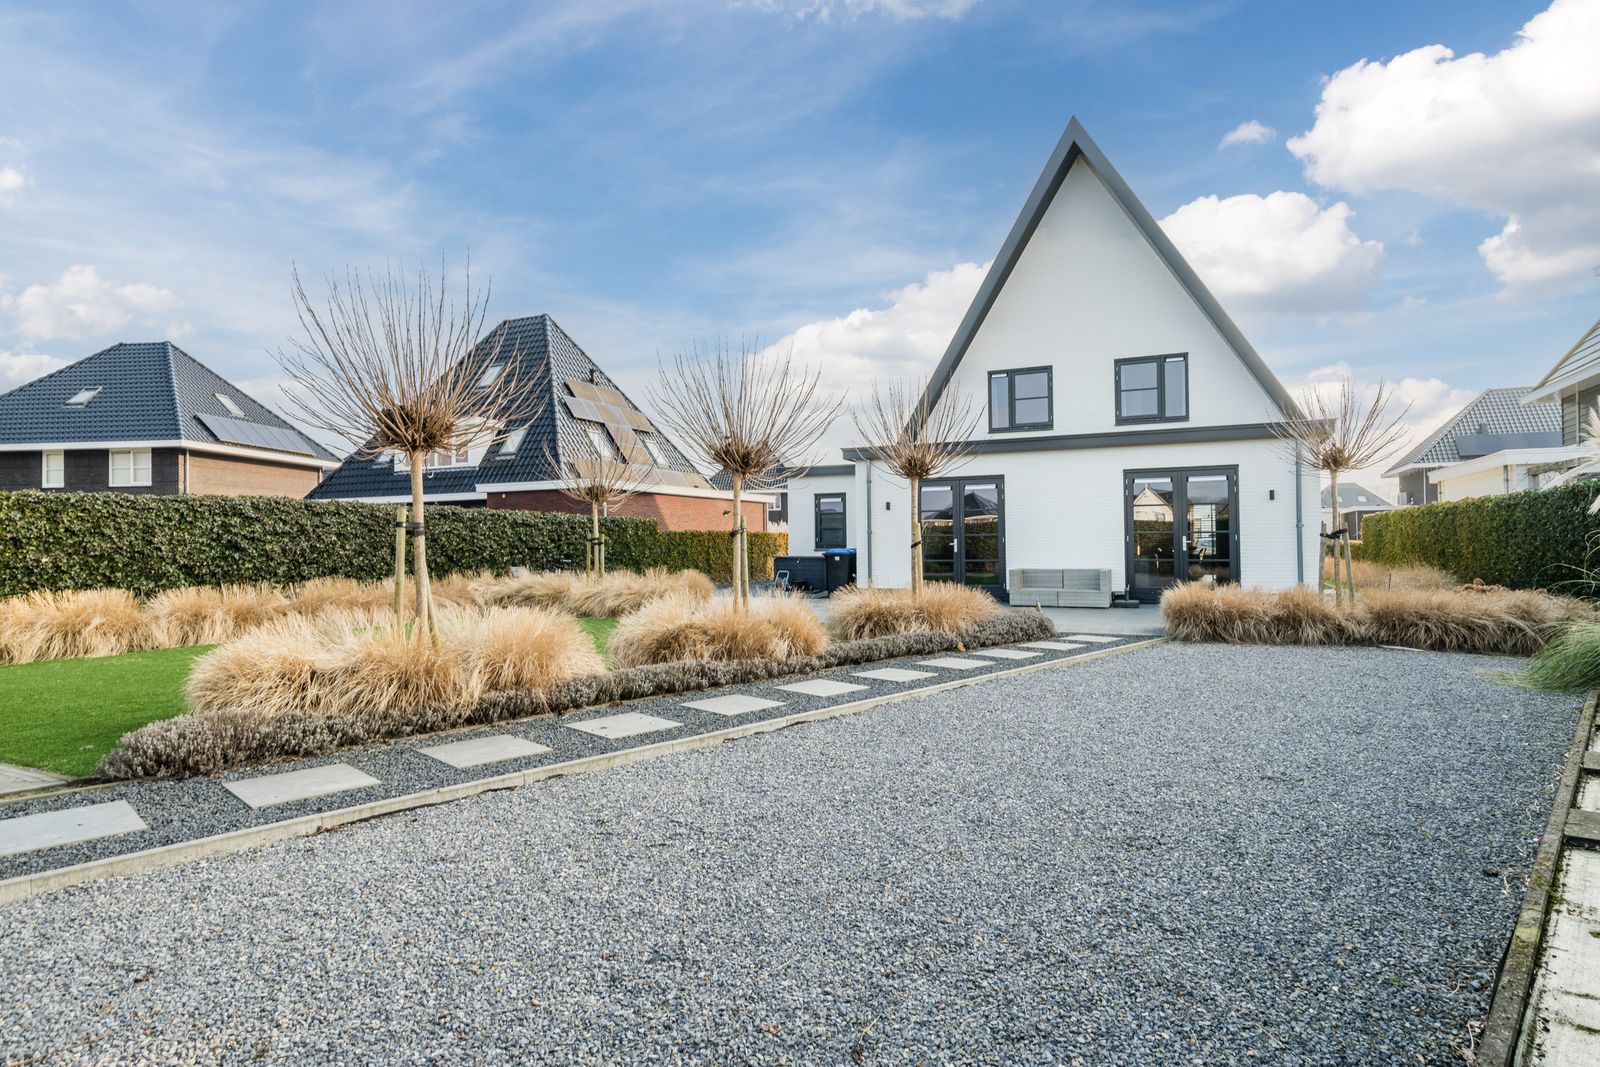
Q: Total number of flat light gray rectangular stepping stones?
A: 11